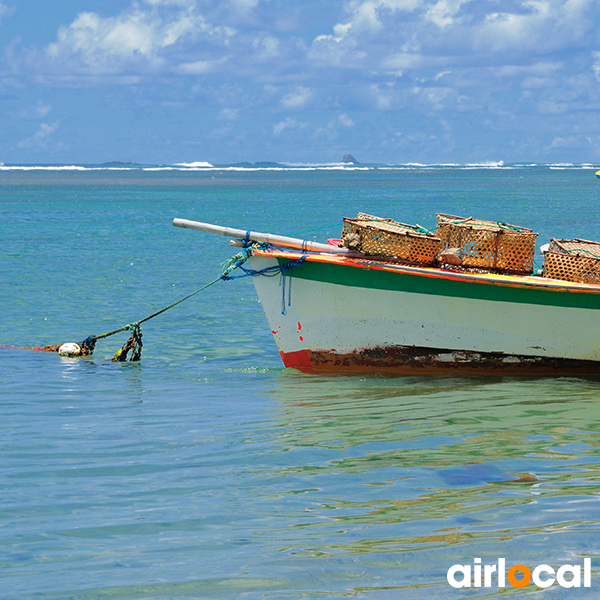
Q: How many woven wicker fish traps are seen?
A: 3